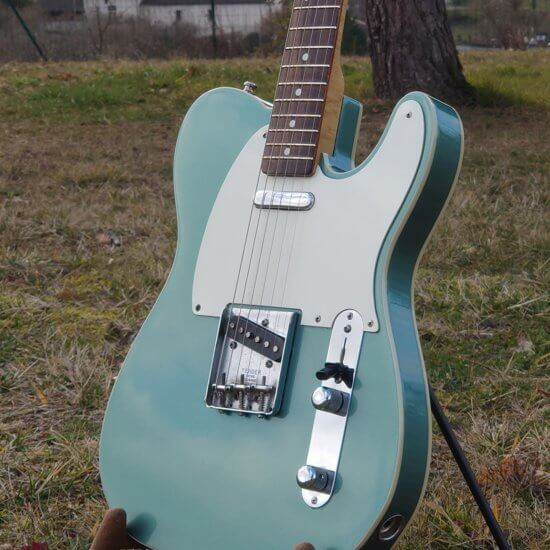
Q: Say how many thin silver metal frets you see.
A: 10